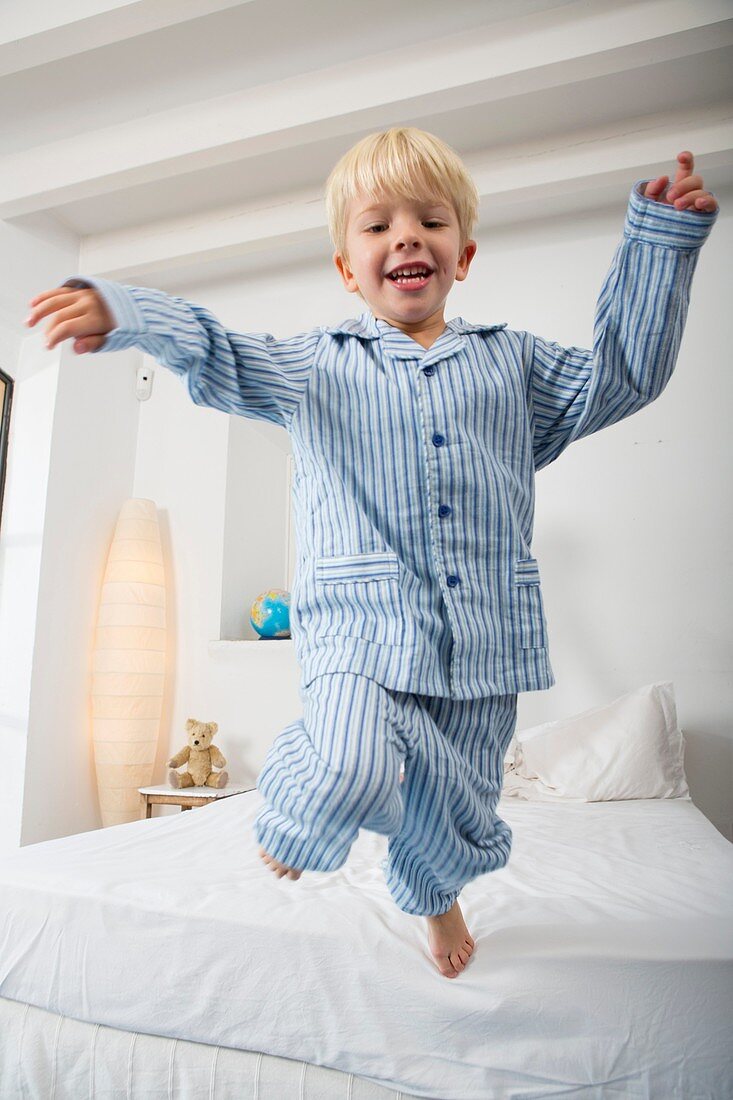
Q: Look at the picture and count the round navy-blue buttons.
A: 4